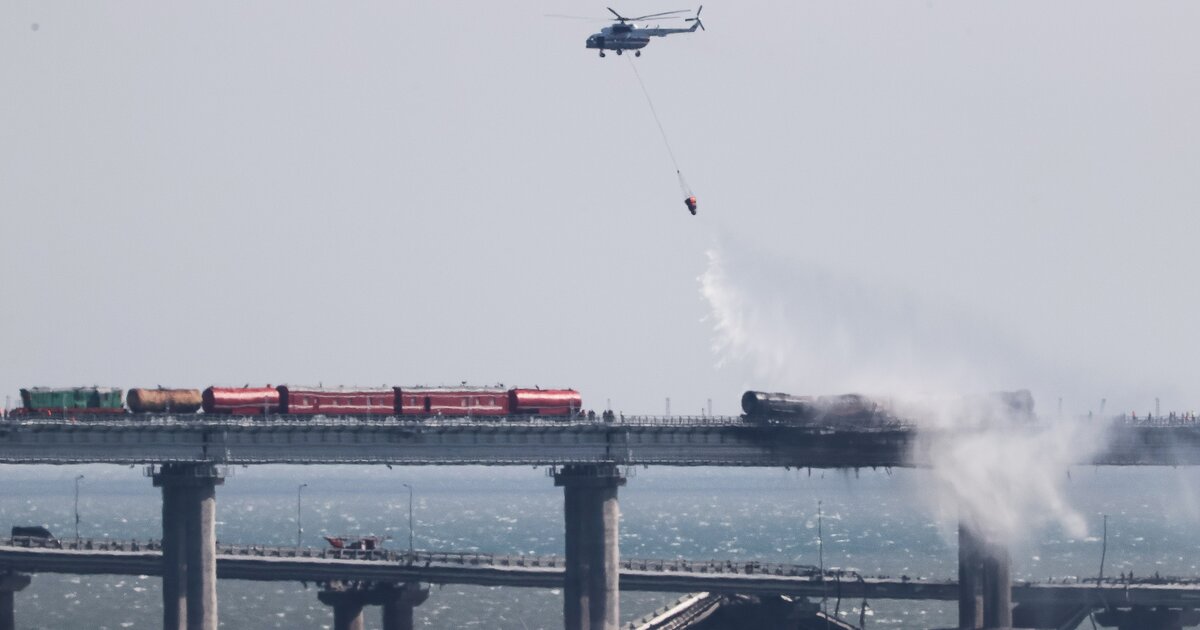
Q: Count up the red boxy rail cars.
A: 2